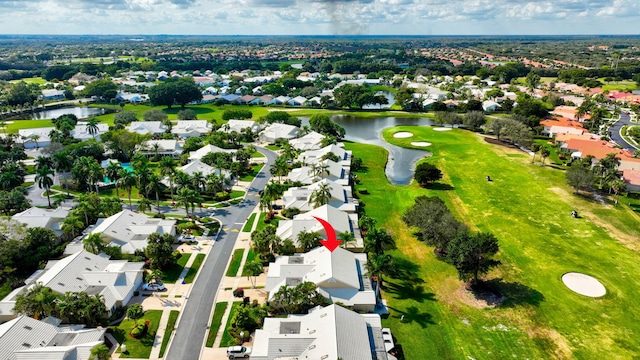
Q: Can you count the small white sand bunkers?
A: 4